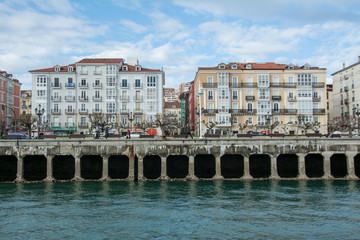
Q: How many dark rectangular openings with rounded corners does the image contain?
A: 14